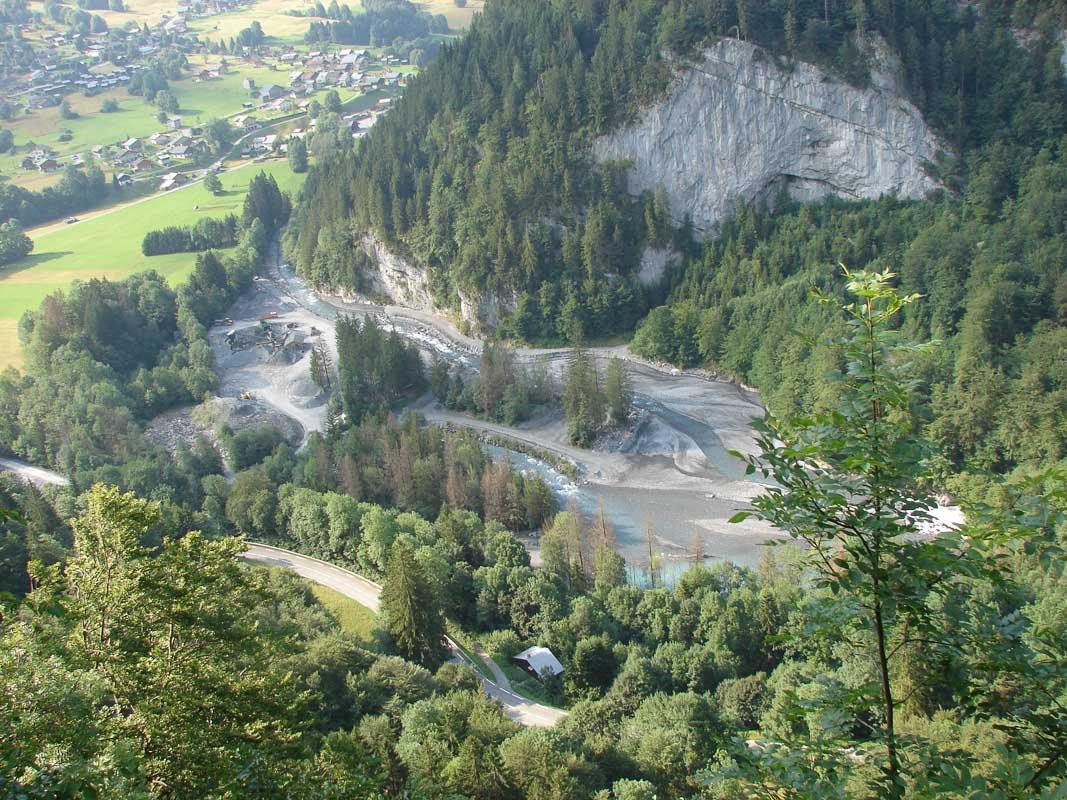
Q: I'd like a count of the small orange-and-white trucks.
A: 2